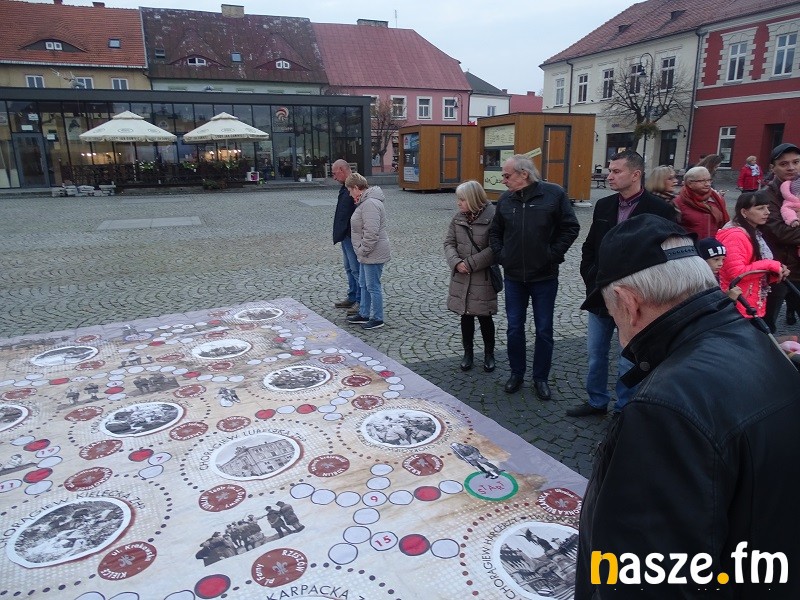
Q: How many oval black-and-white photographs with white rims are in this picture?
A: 10